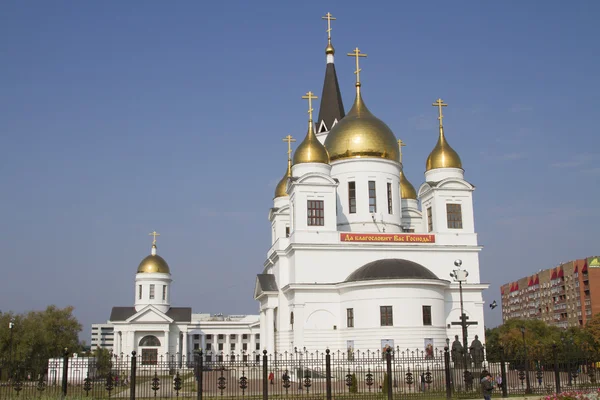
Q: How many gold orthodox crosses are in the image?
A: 7